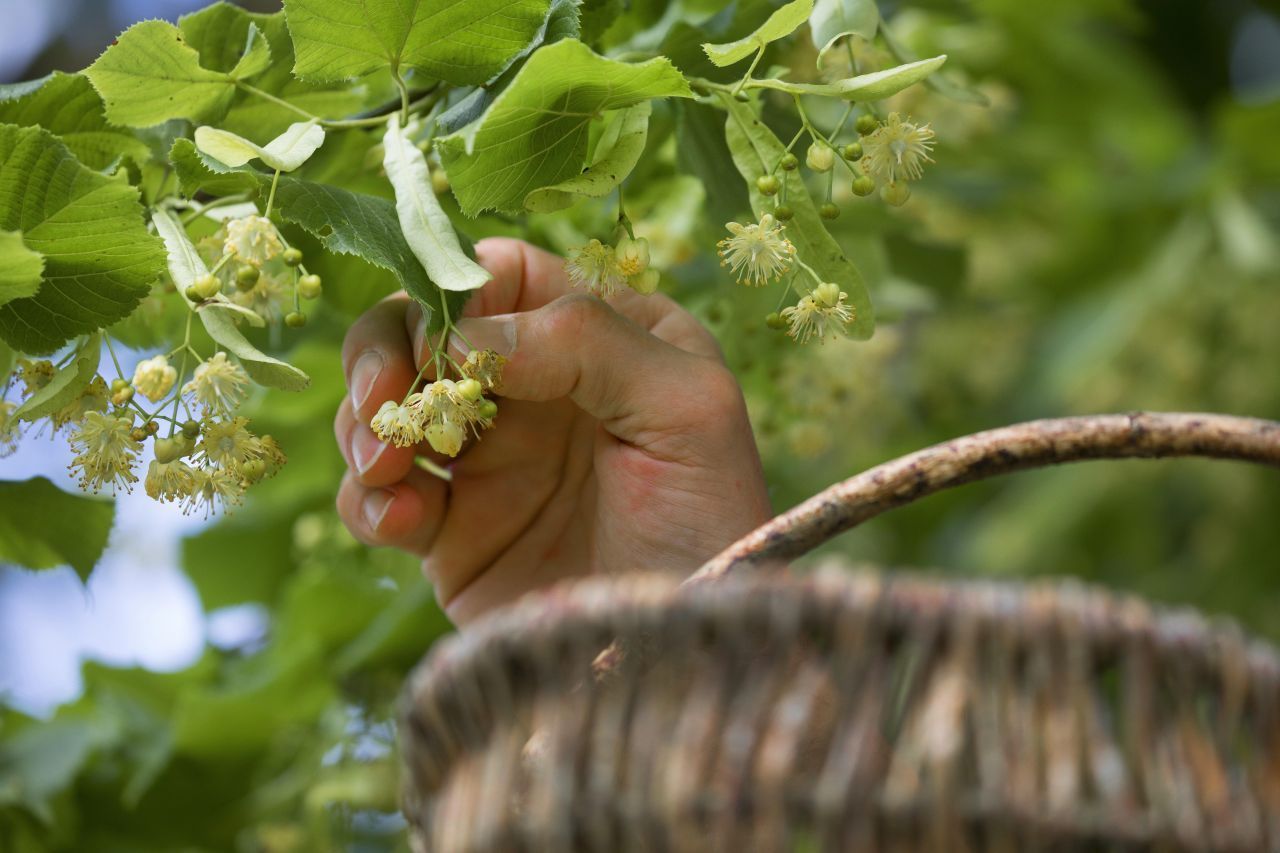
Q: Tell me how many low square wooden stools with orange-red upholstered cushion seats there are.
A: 0